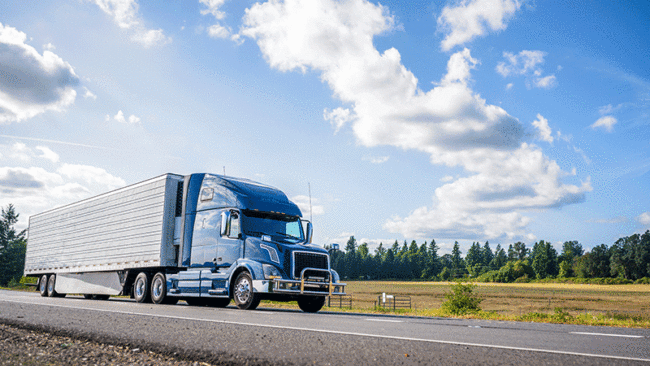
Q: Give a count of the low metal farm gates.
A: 2